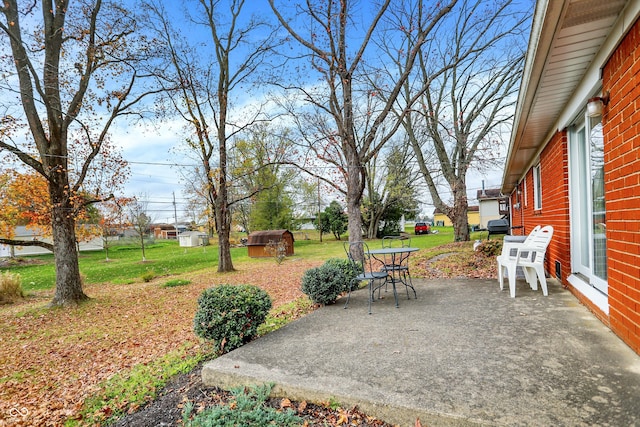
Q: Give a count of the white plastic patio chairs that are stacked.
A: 2